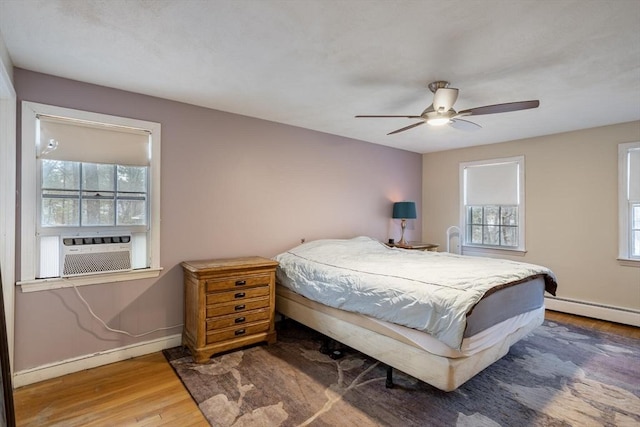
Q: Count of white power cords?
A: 1